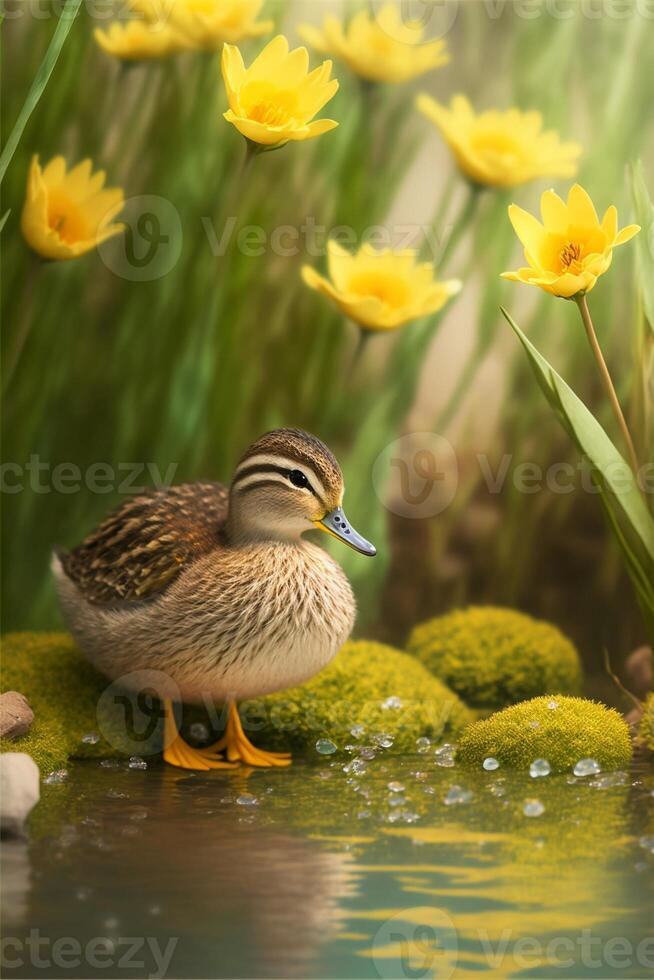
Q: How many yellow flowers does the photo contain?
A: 8